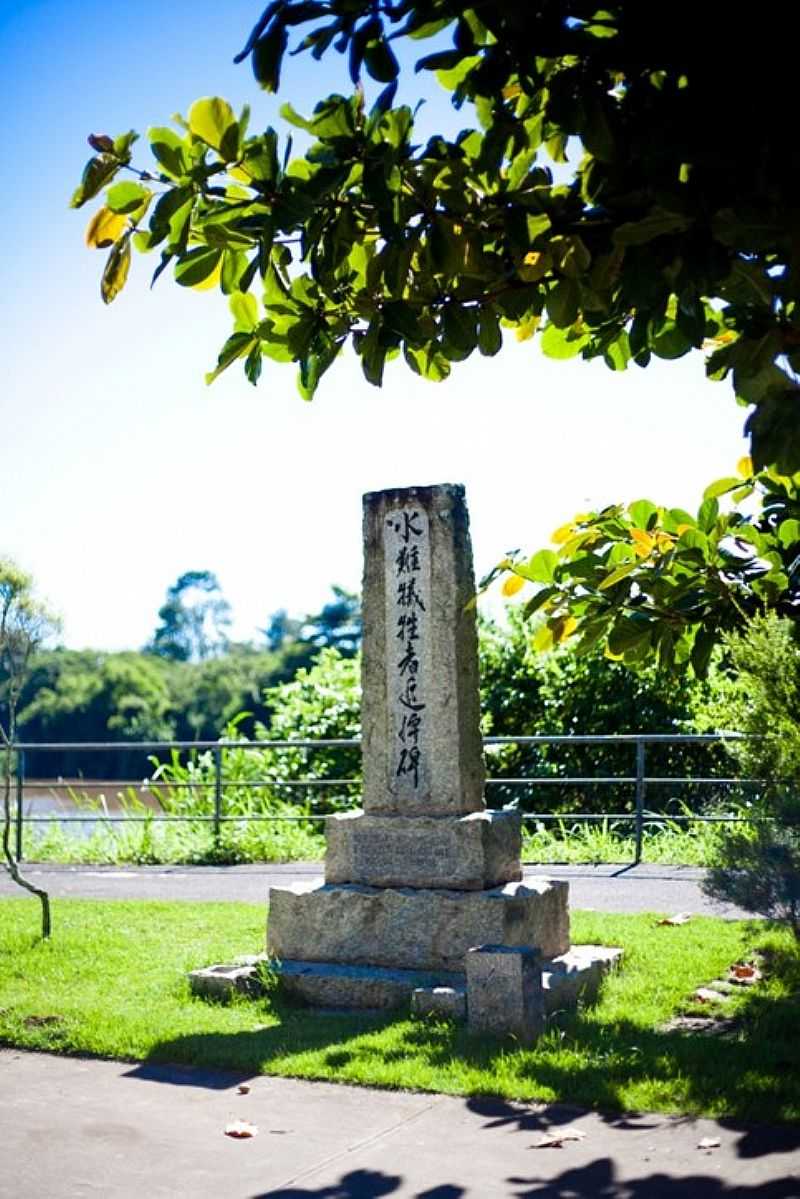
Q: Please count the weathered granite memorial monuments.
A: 1